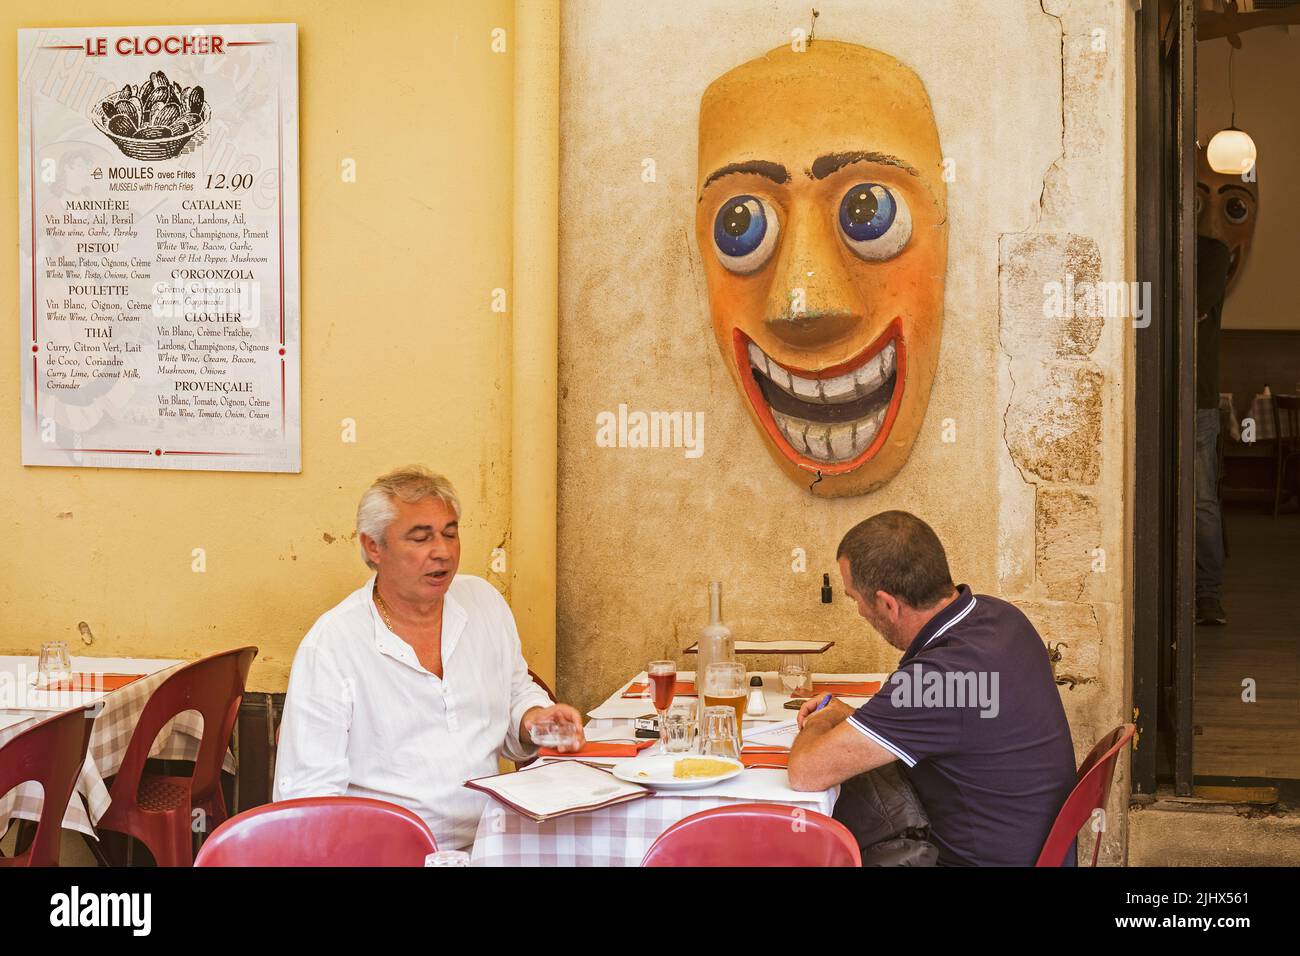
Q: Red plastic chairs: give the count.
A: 6